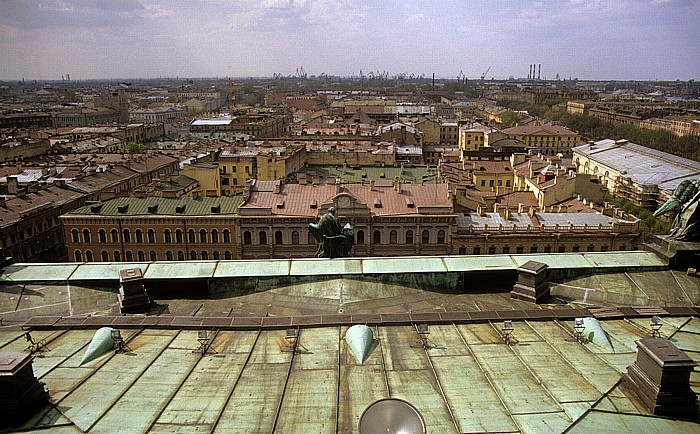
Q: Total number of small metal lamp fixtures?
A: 8